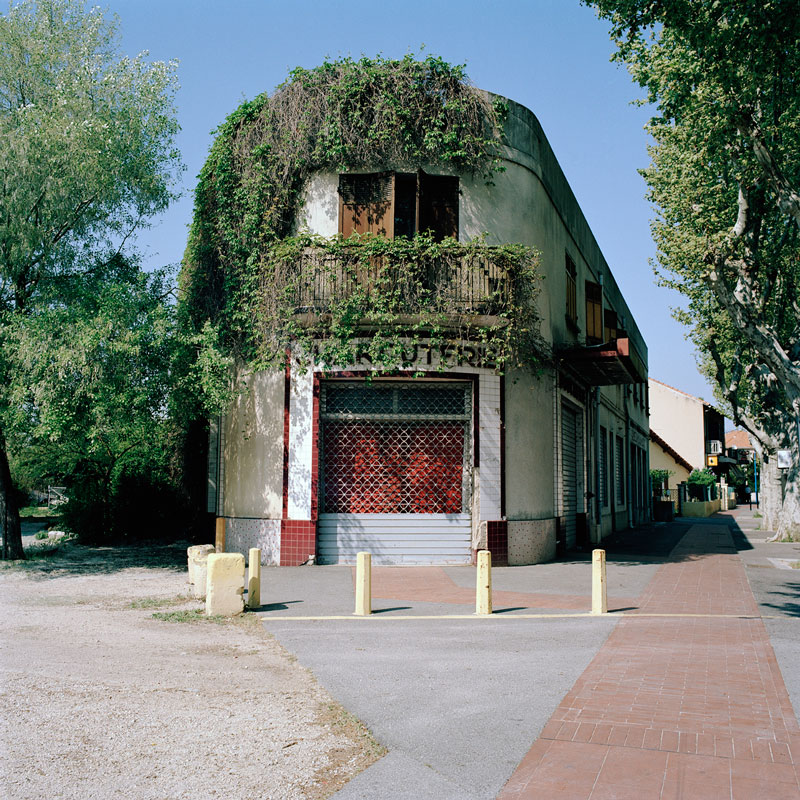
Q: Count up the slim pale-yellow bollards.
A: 4